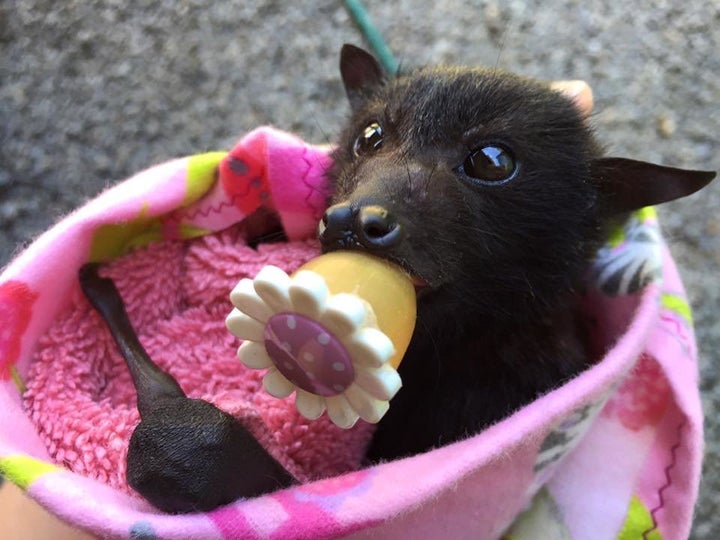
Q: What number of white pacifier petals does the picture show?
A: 12